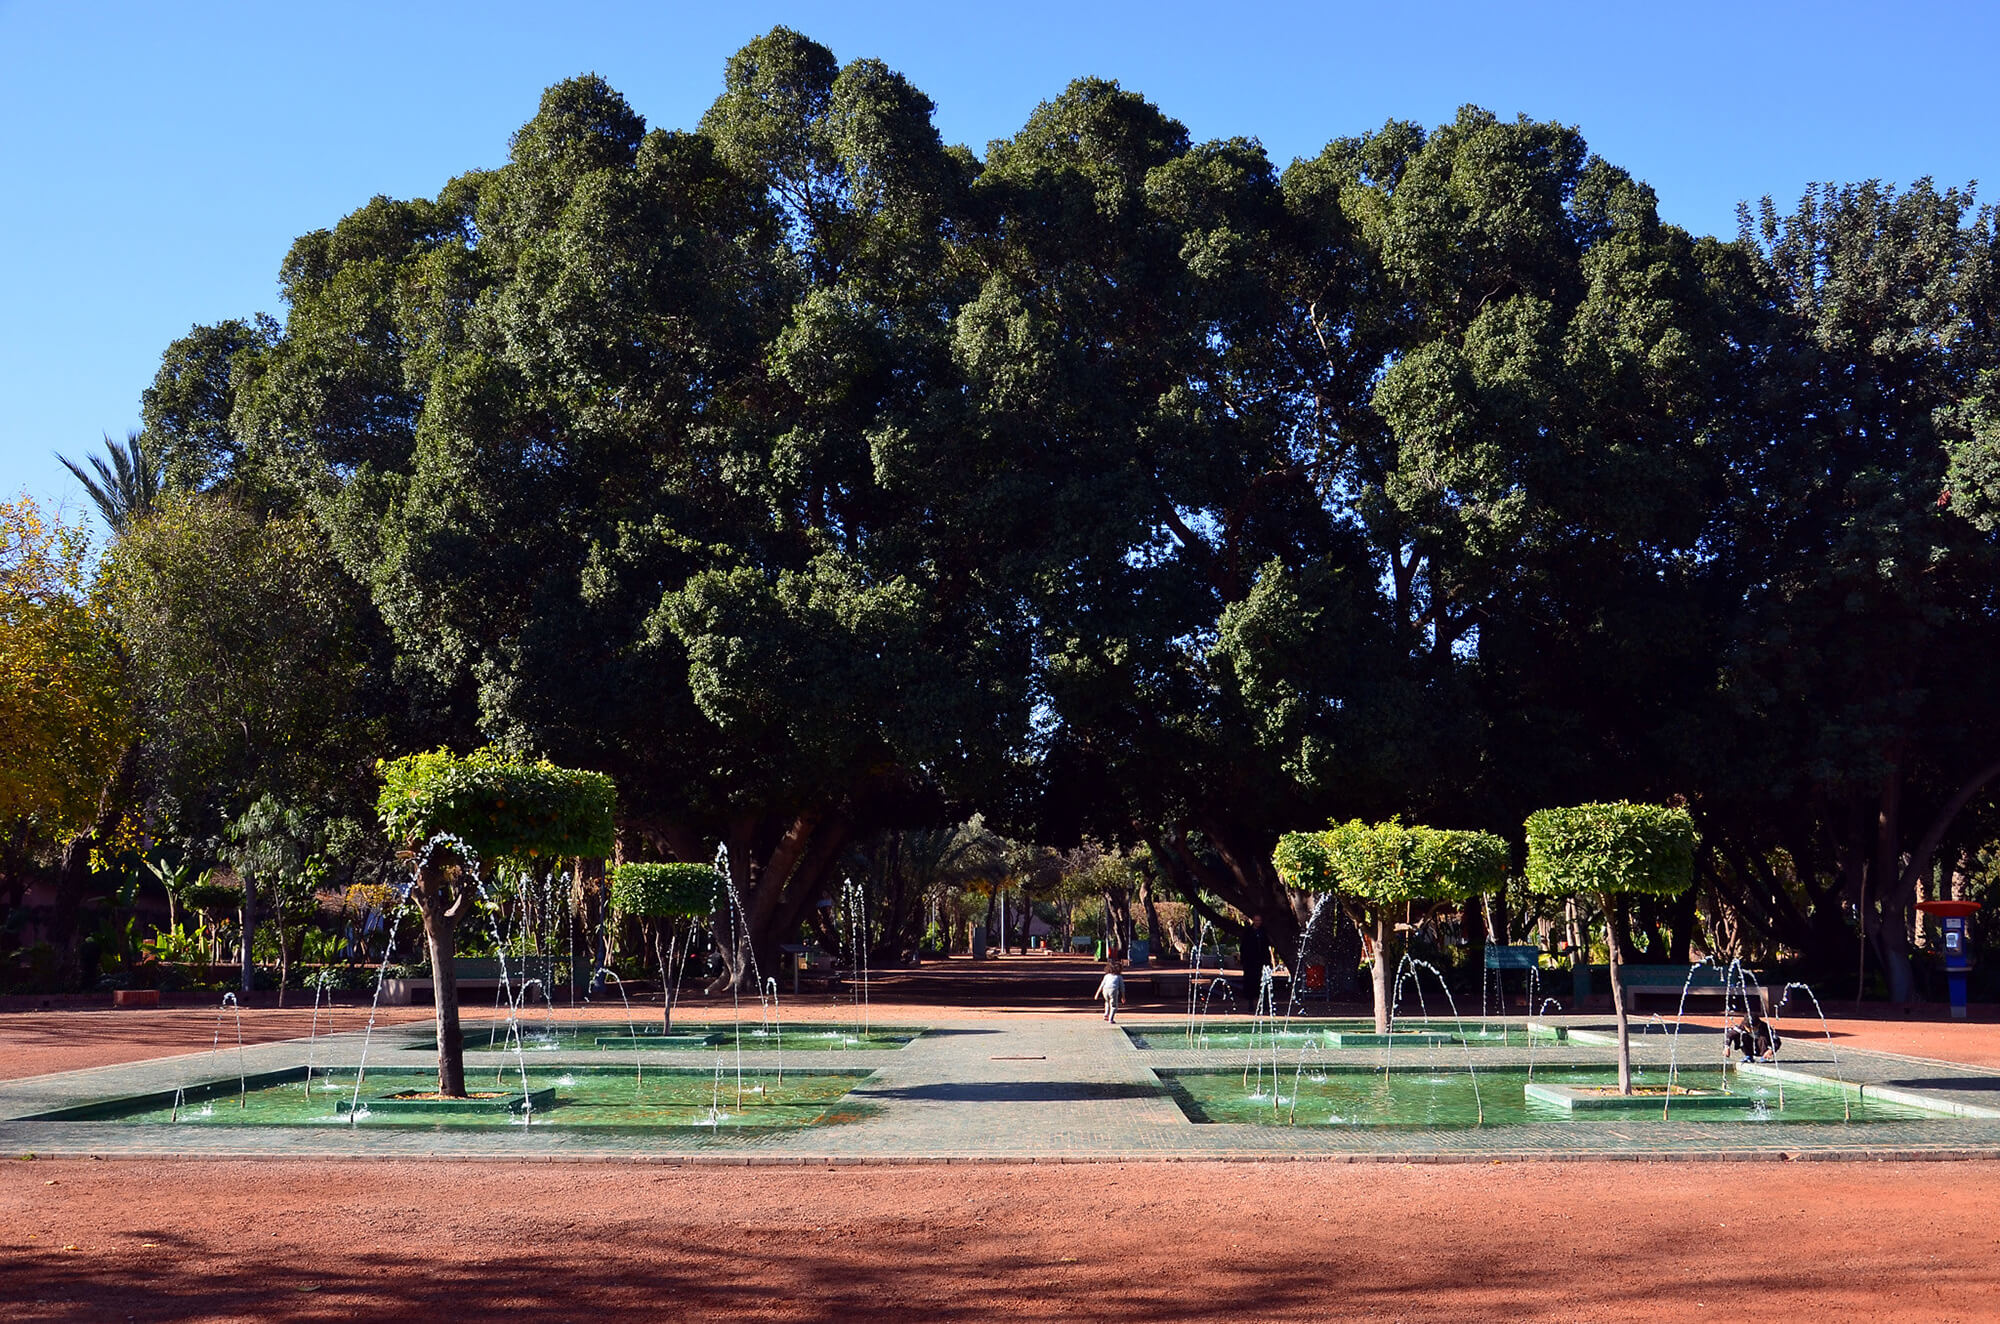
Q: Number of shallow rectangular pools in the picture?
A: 4